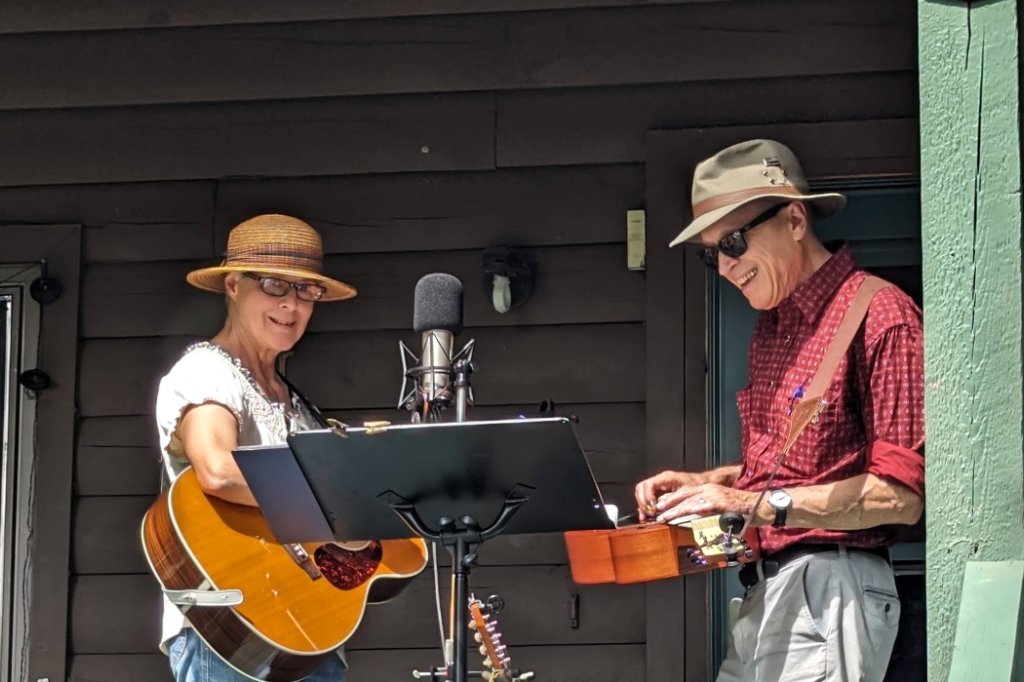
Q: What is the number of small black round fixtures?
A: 2